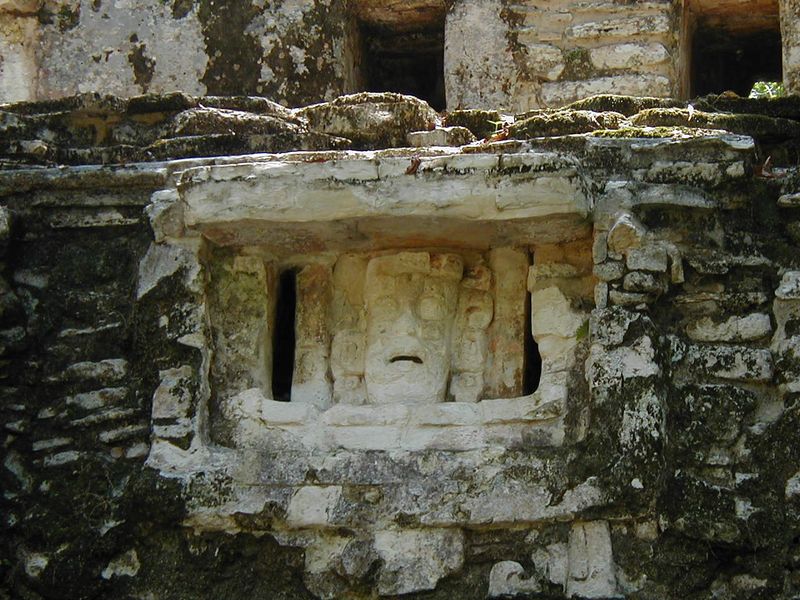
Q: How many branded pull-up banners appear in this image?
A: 0